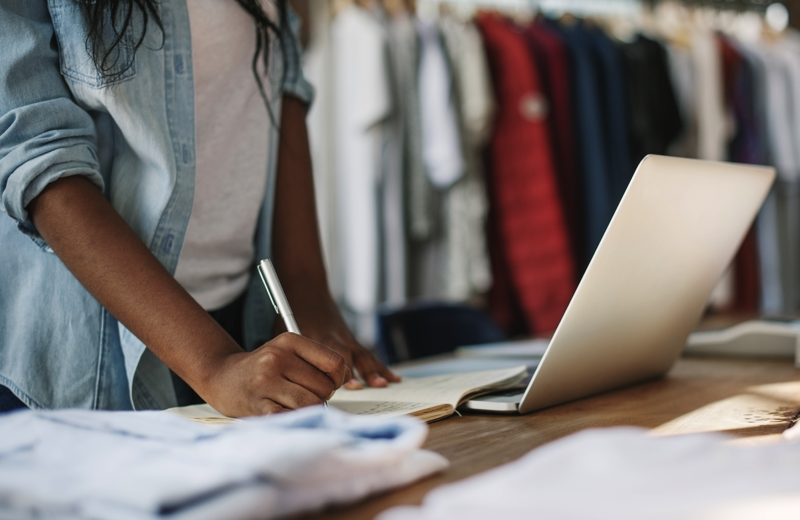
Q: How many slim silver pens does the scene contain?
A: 1